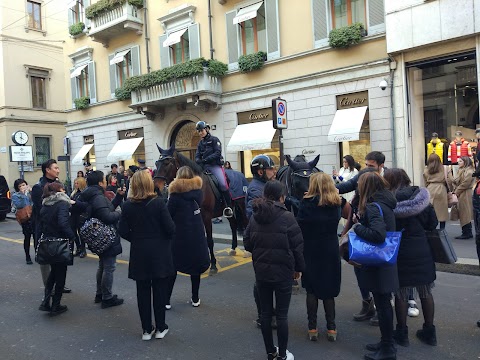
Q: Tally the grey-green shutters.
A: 12